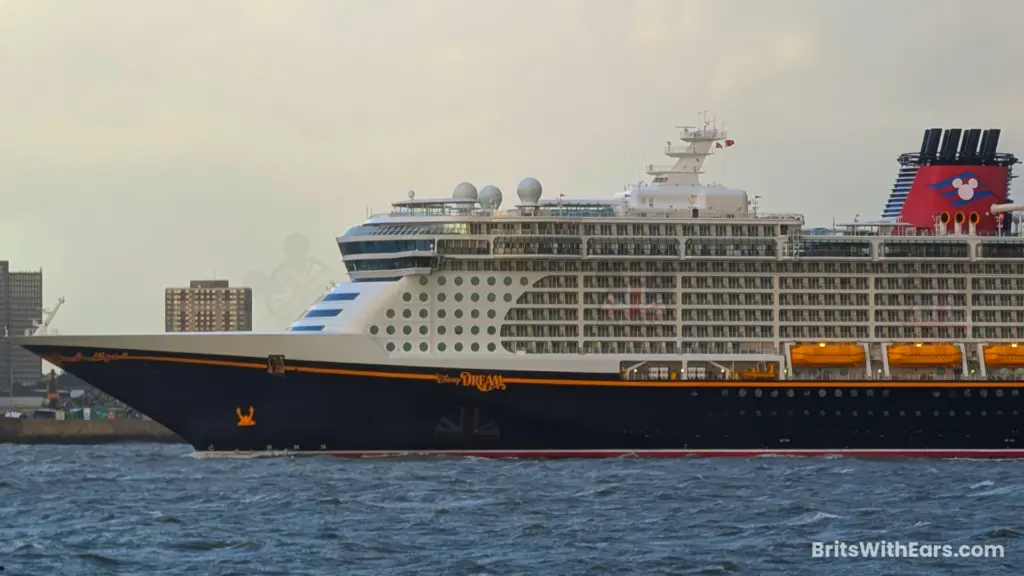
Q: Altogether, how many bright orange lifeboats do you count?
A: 3